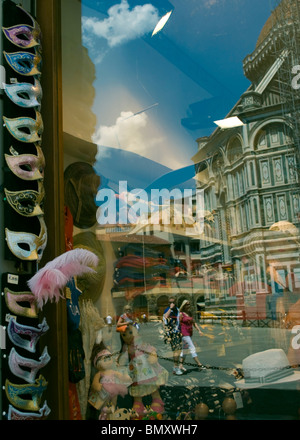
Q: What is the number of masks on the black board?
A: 12